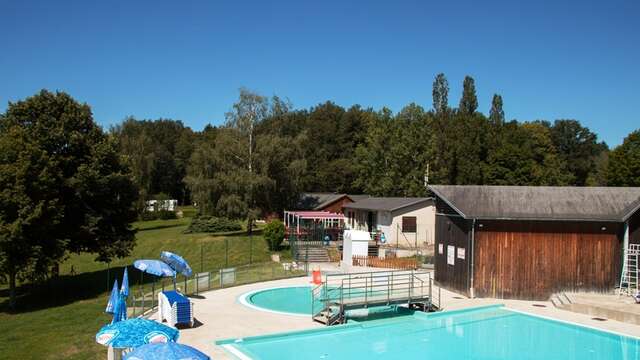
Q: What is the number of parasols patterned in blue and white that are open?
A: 4